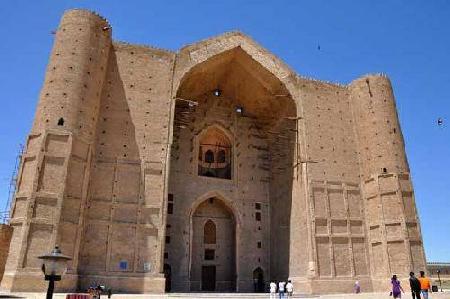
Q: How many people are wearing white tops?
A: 3